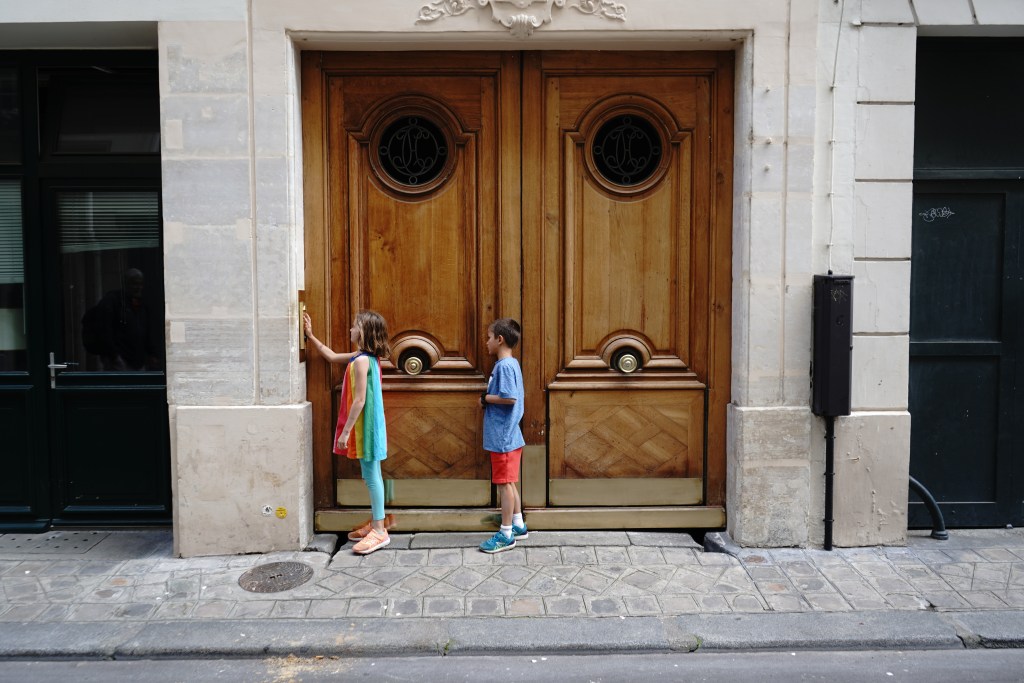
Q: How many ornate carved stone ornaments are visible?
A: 1